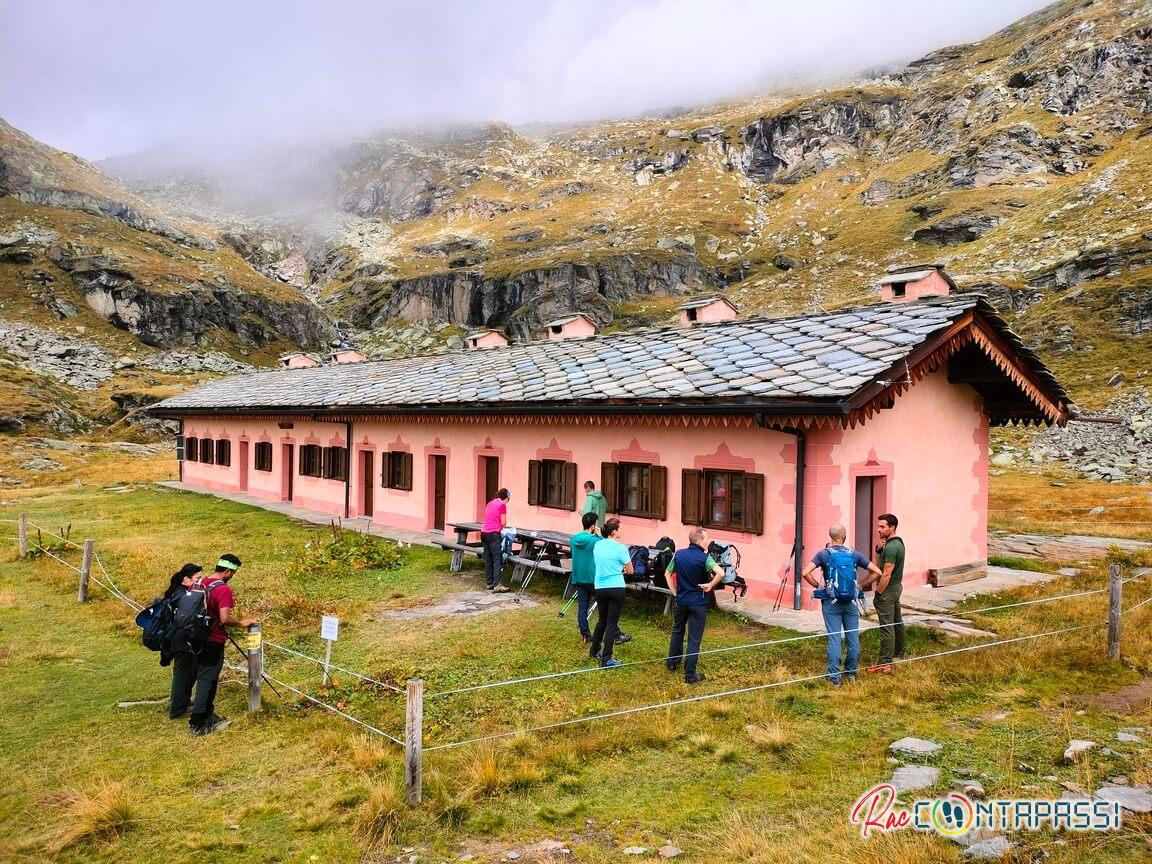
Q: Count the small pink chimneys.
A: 6